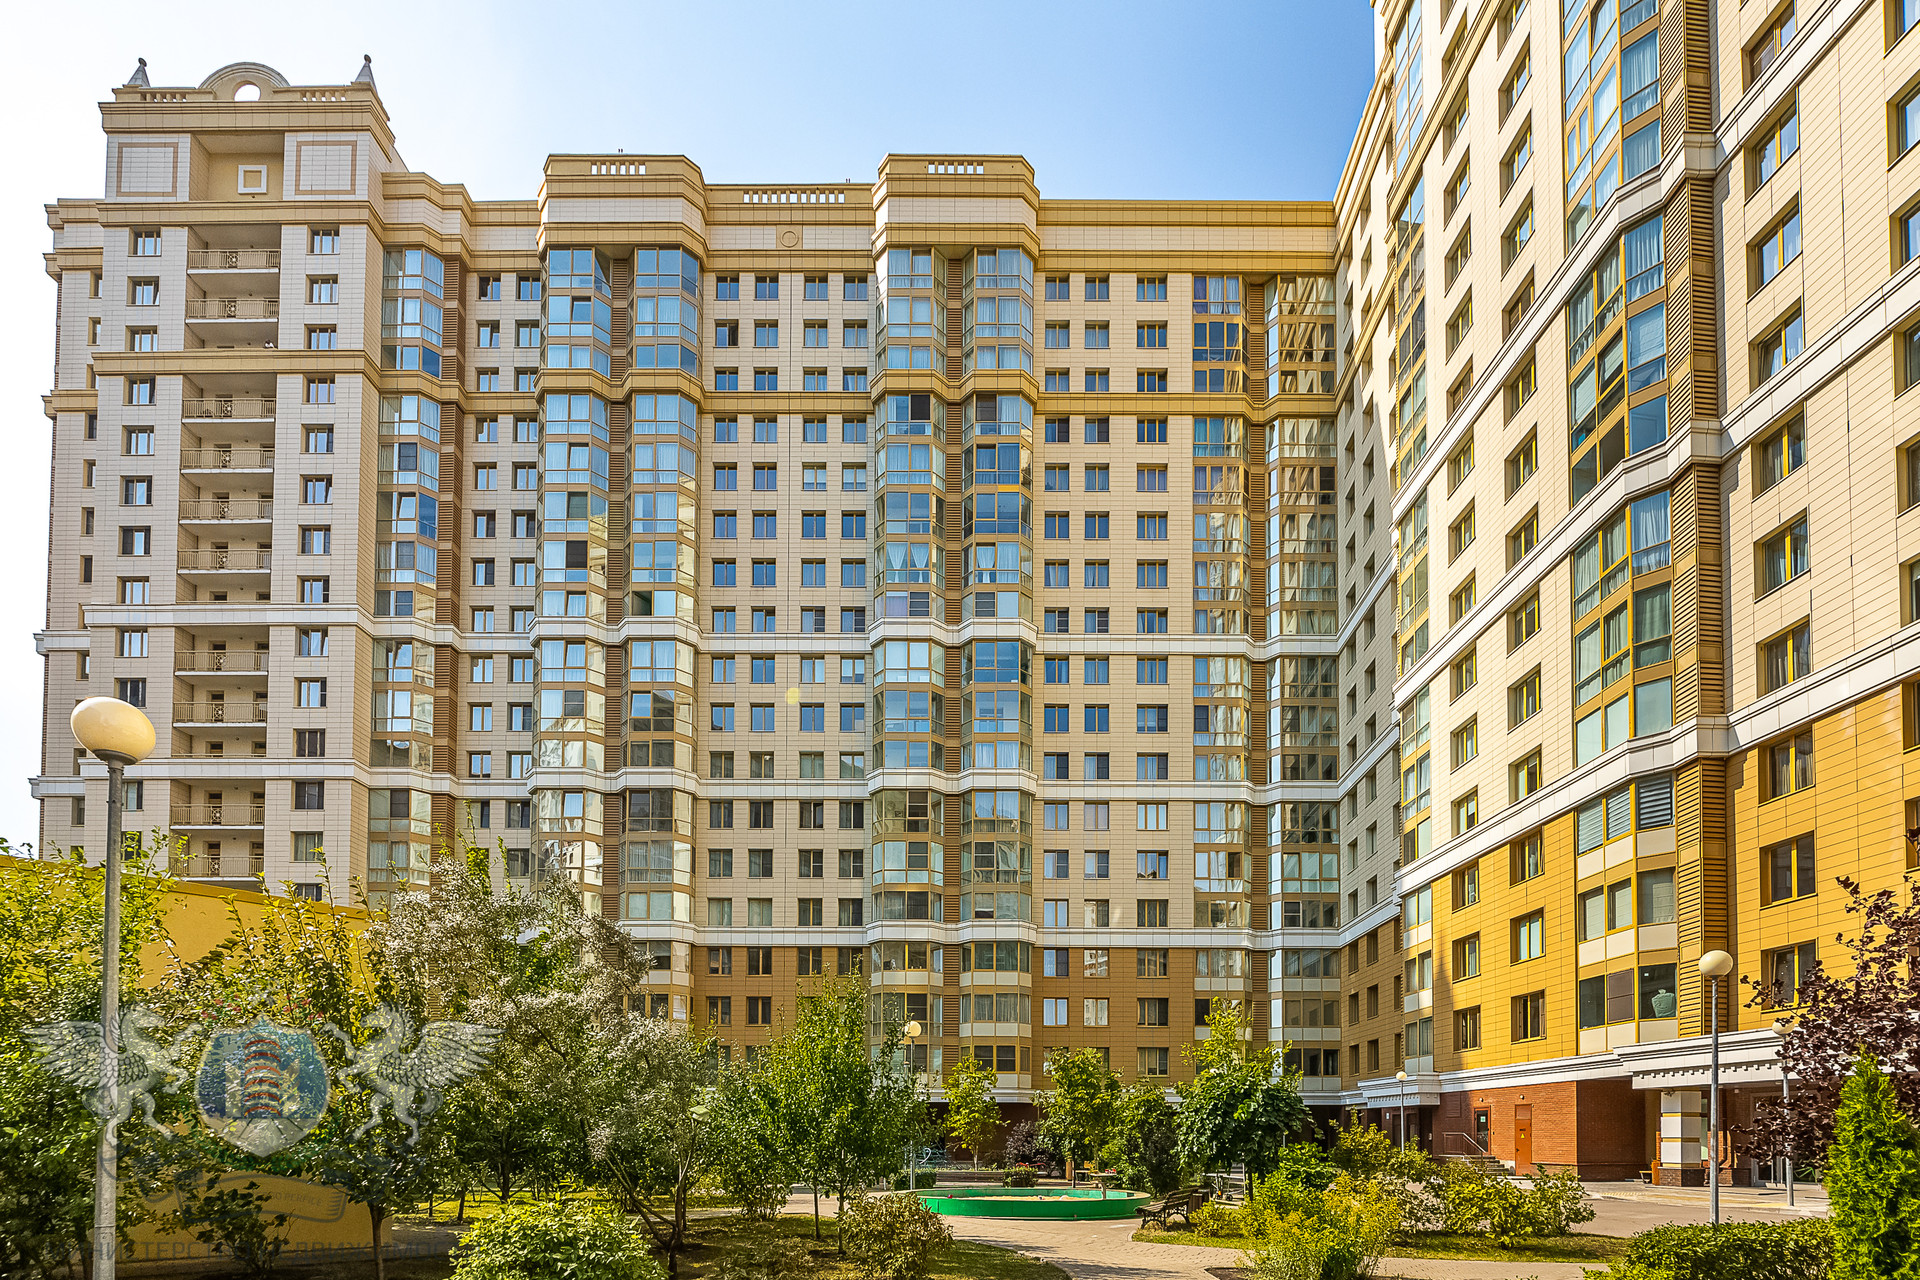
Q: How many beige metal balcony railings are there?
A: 10